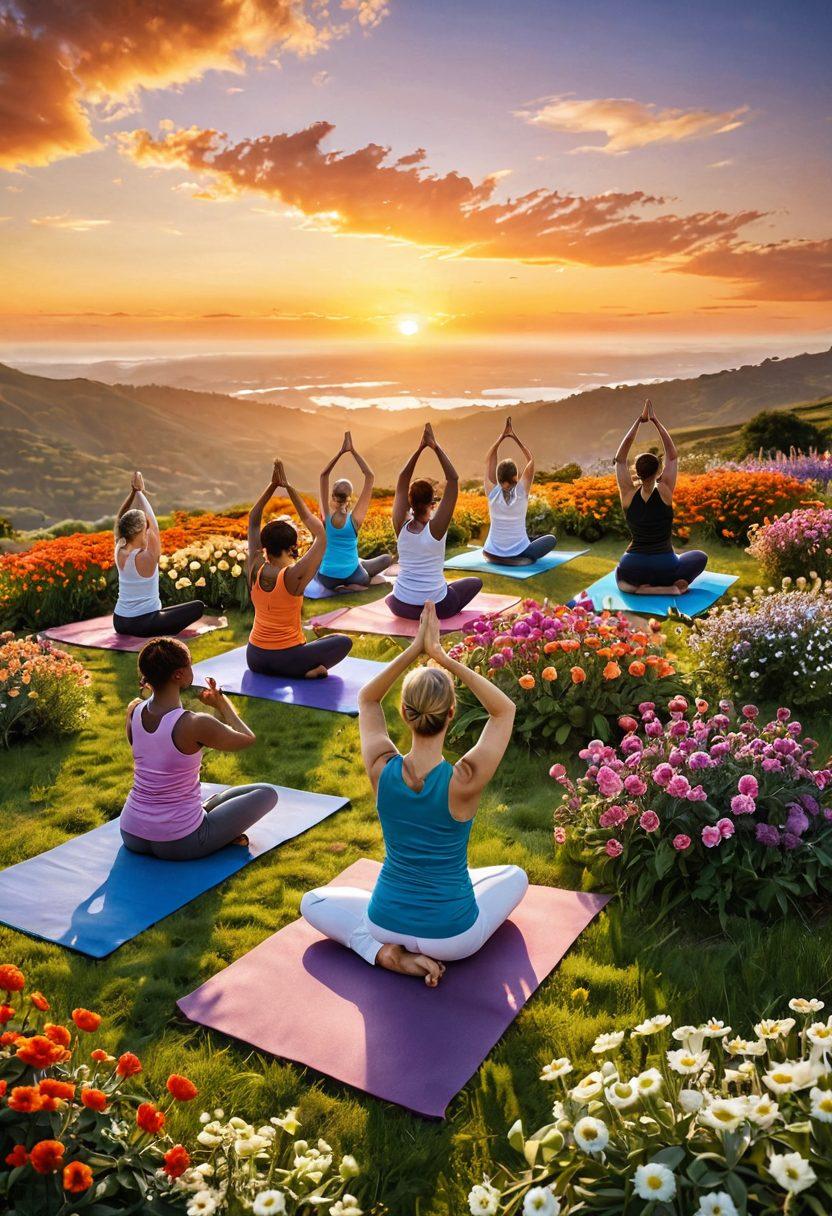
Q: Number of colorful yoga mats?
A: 8